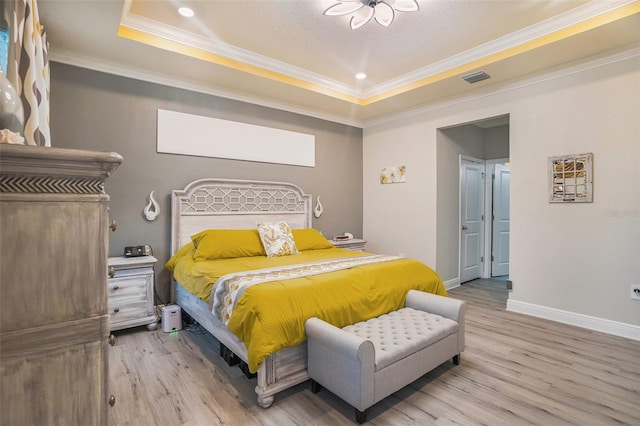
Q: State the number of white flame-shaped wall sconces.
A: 2